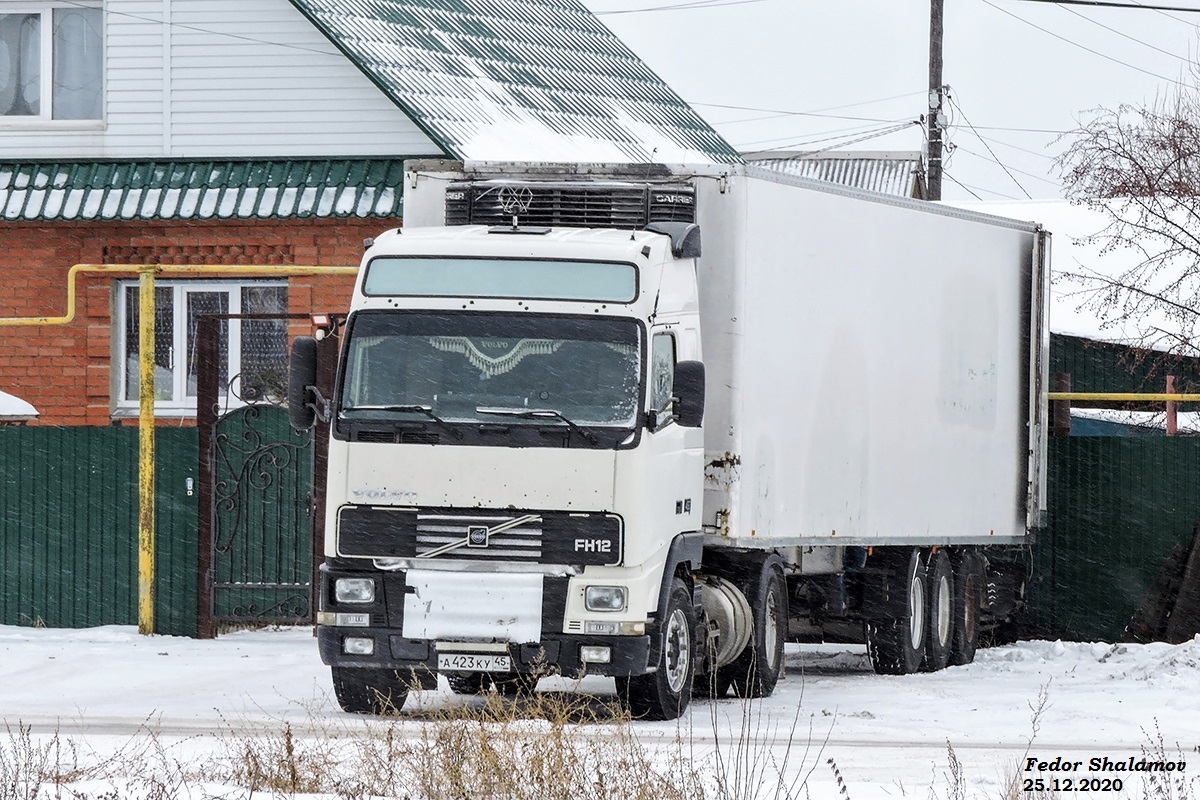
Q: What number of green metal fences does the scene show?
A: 2